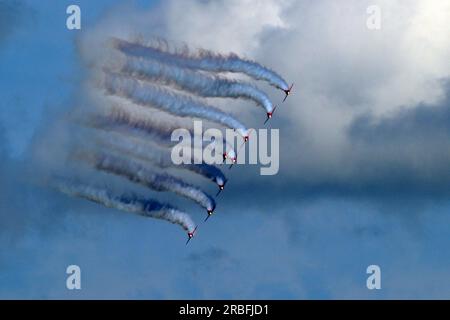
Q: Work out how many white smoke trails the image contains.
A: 7